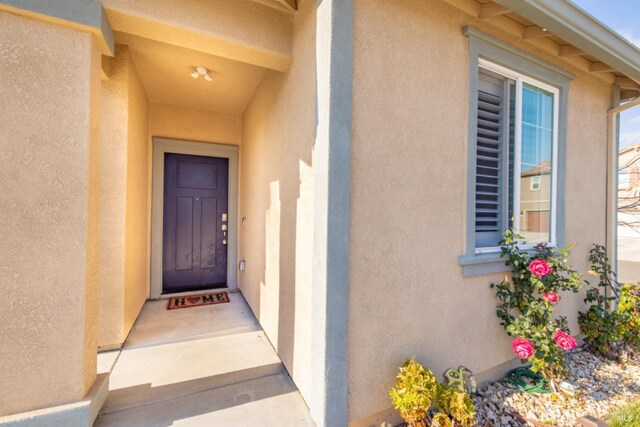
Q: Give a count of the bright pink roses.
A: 4